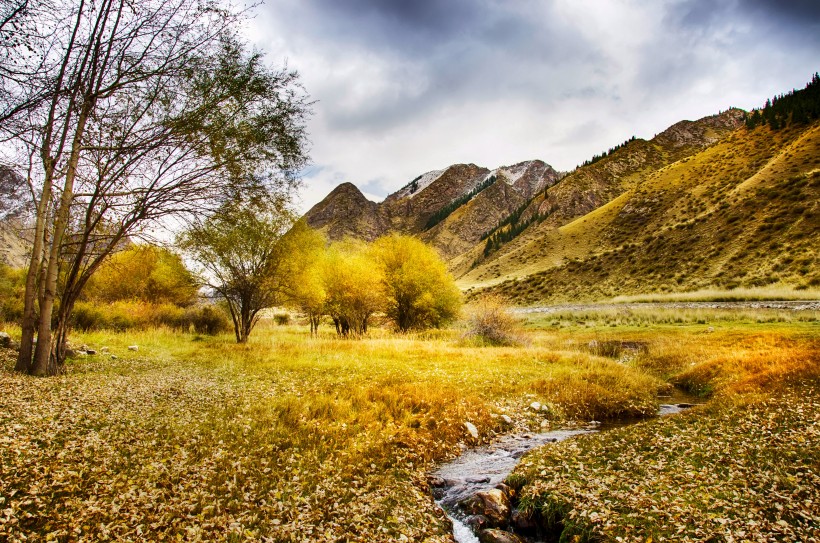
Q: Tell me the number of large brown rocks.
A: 2